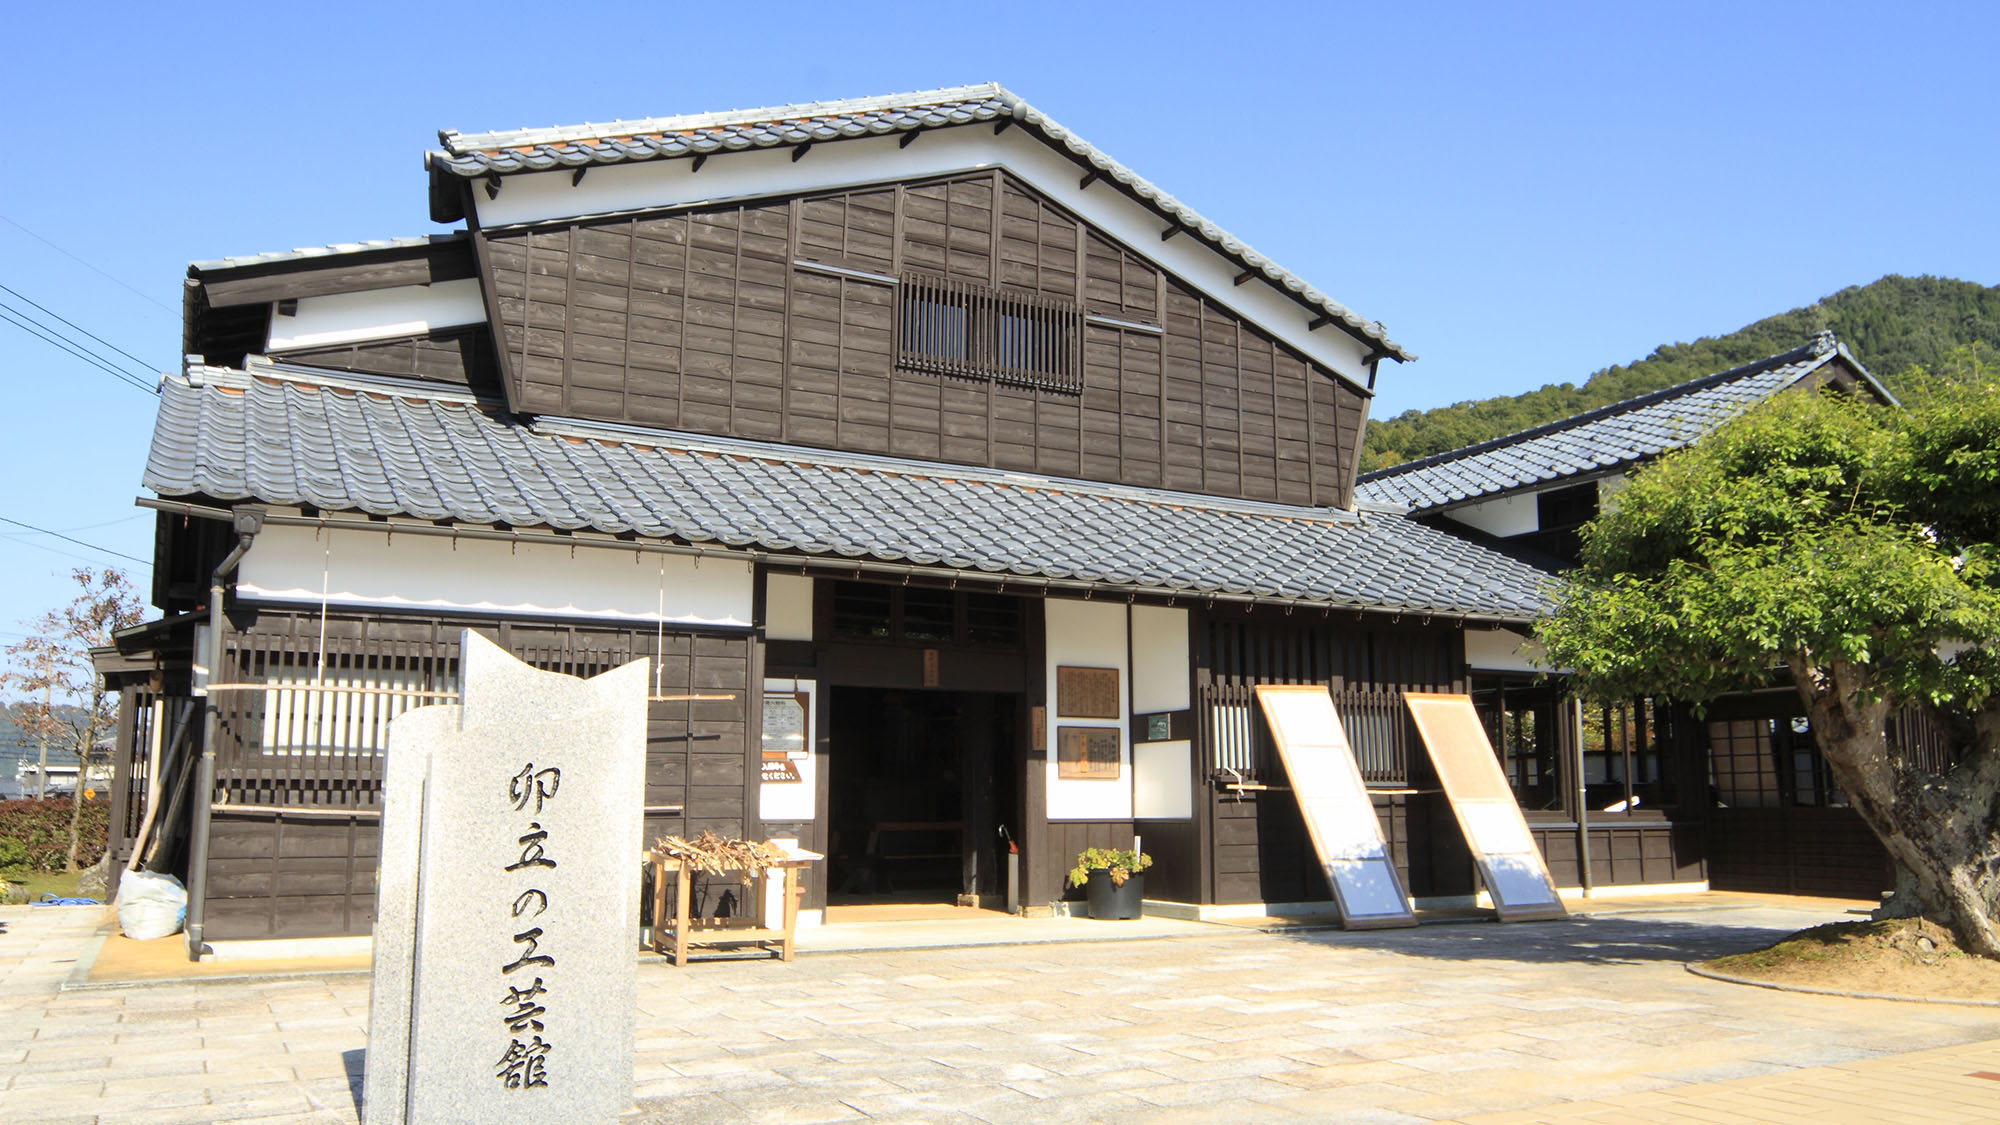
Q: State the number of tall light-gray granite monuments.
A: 1